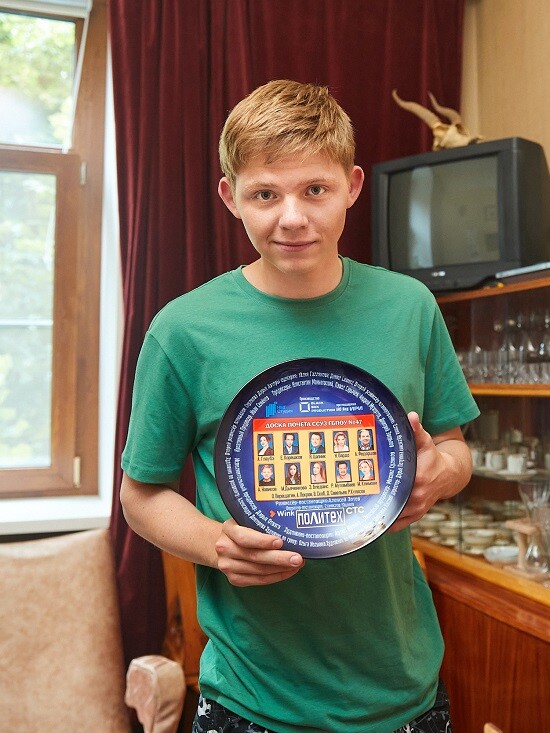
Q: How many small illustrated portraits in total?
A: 10